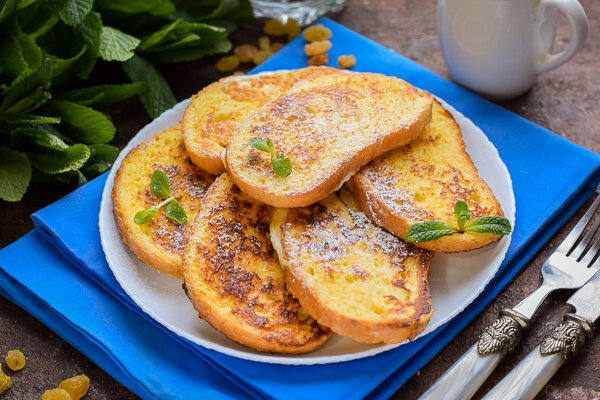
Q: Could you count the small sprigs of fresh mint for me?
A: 3